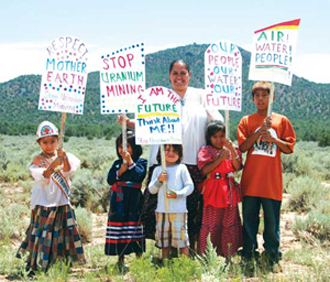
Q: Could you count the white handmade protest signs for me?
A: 5